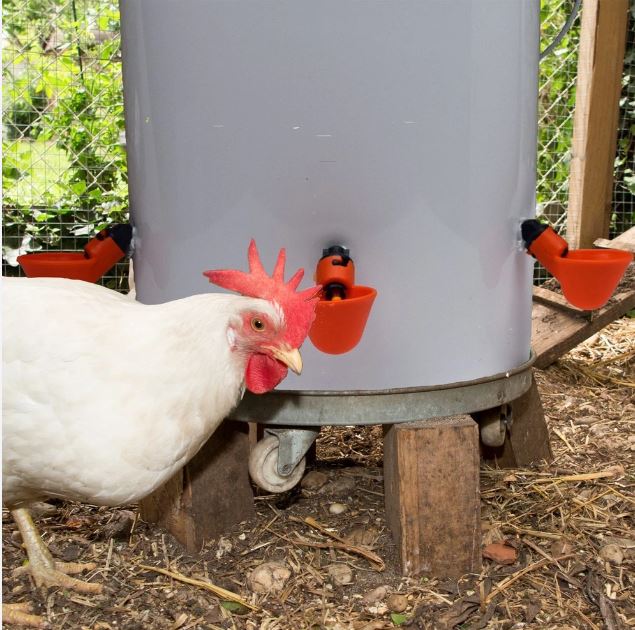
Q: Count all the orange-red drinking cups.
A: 3